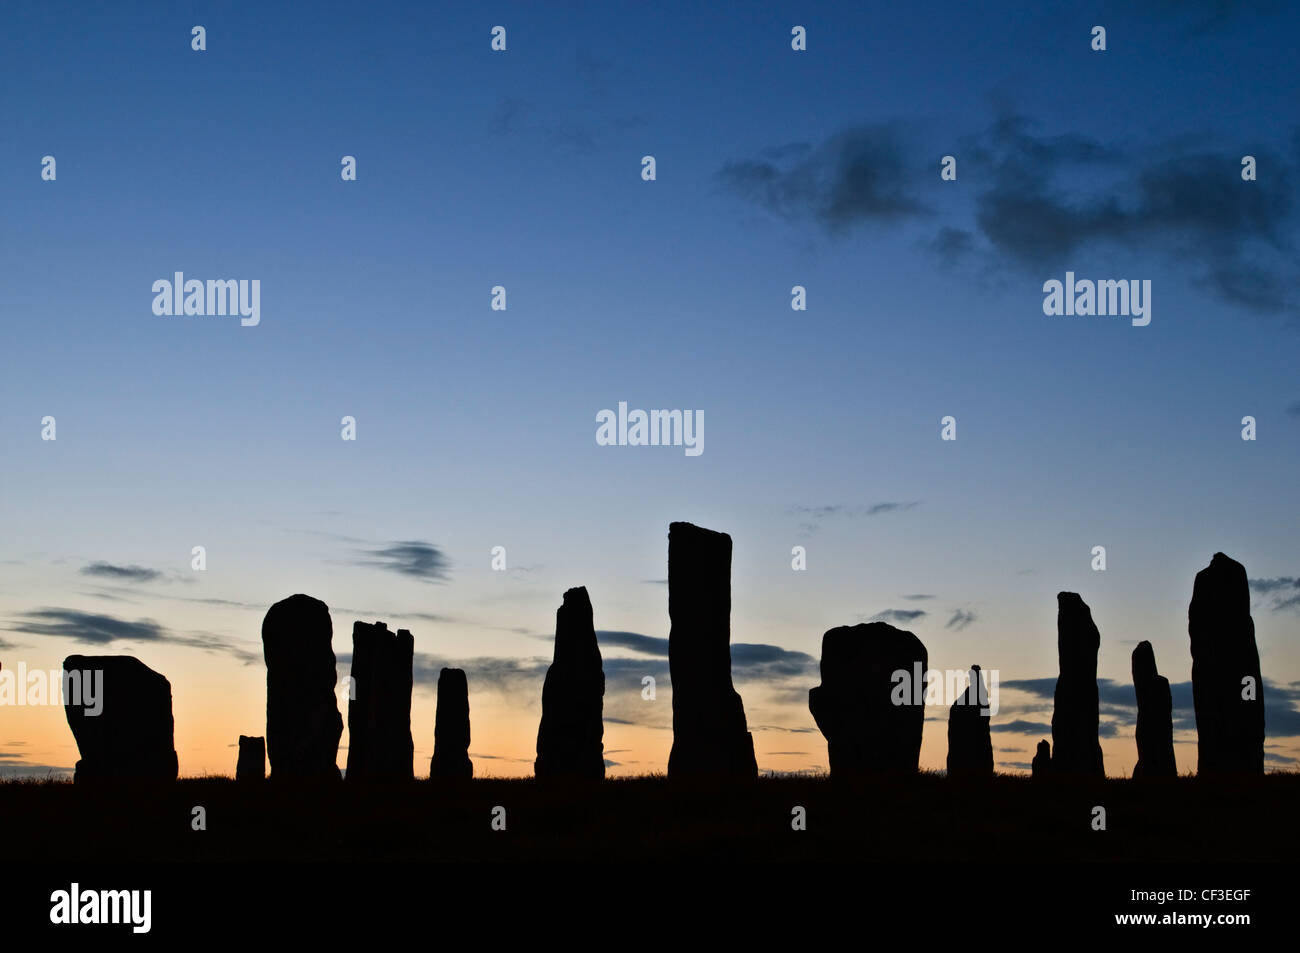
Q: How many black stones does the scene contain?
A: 13